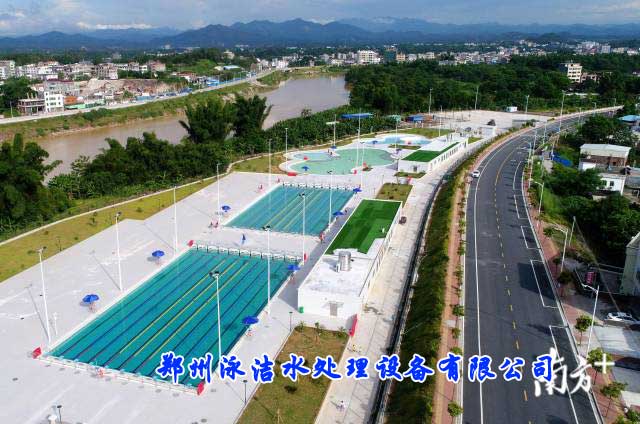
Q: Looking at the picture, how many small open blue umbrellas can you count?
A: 11